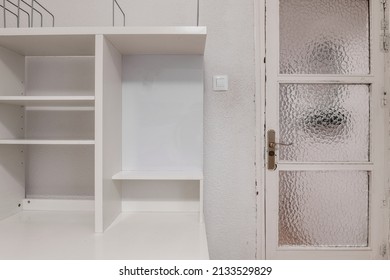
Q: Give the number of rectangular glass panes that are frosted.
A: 3